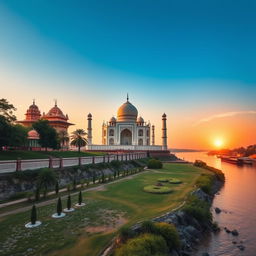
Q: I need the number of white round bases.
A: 4